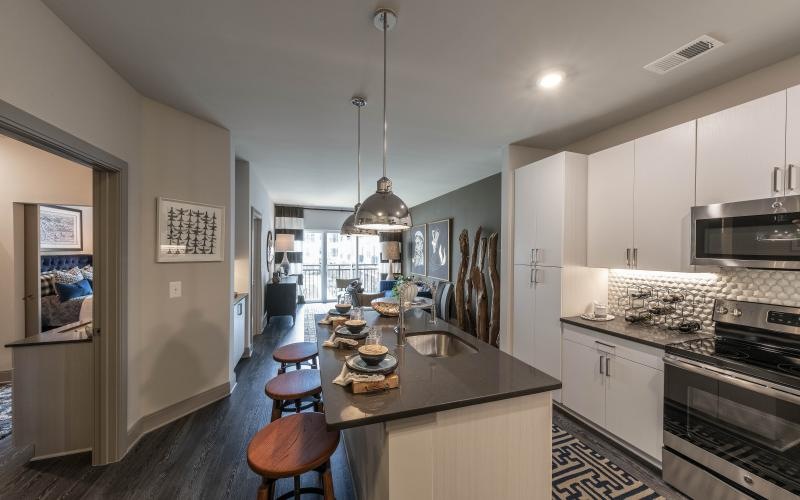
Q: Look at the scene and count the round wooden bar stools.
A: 3